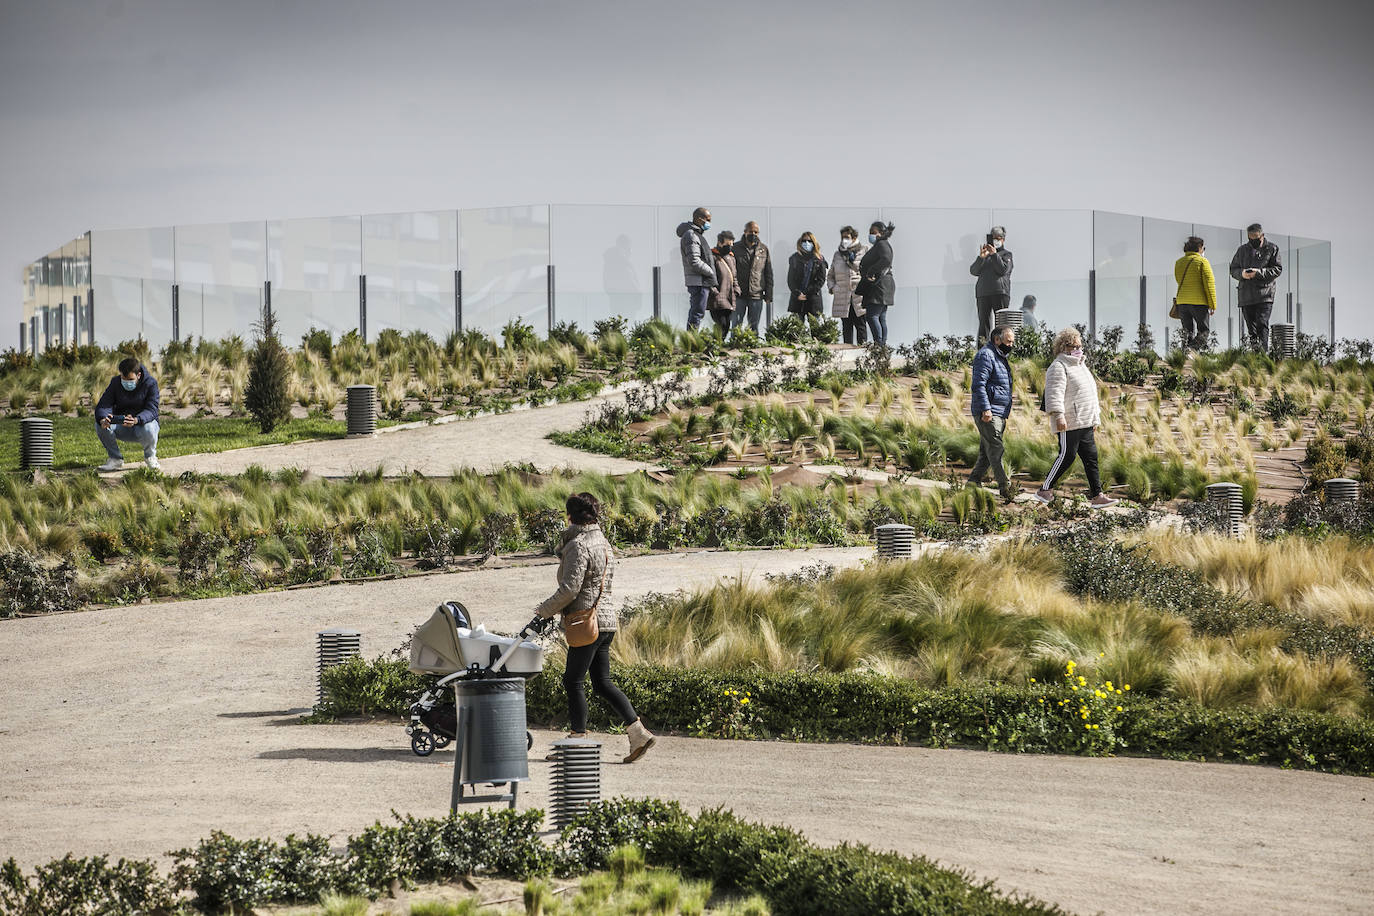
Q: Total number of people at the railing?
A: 9